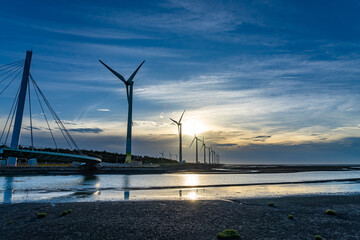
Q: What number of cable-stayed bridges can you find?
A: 1